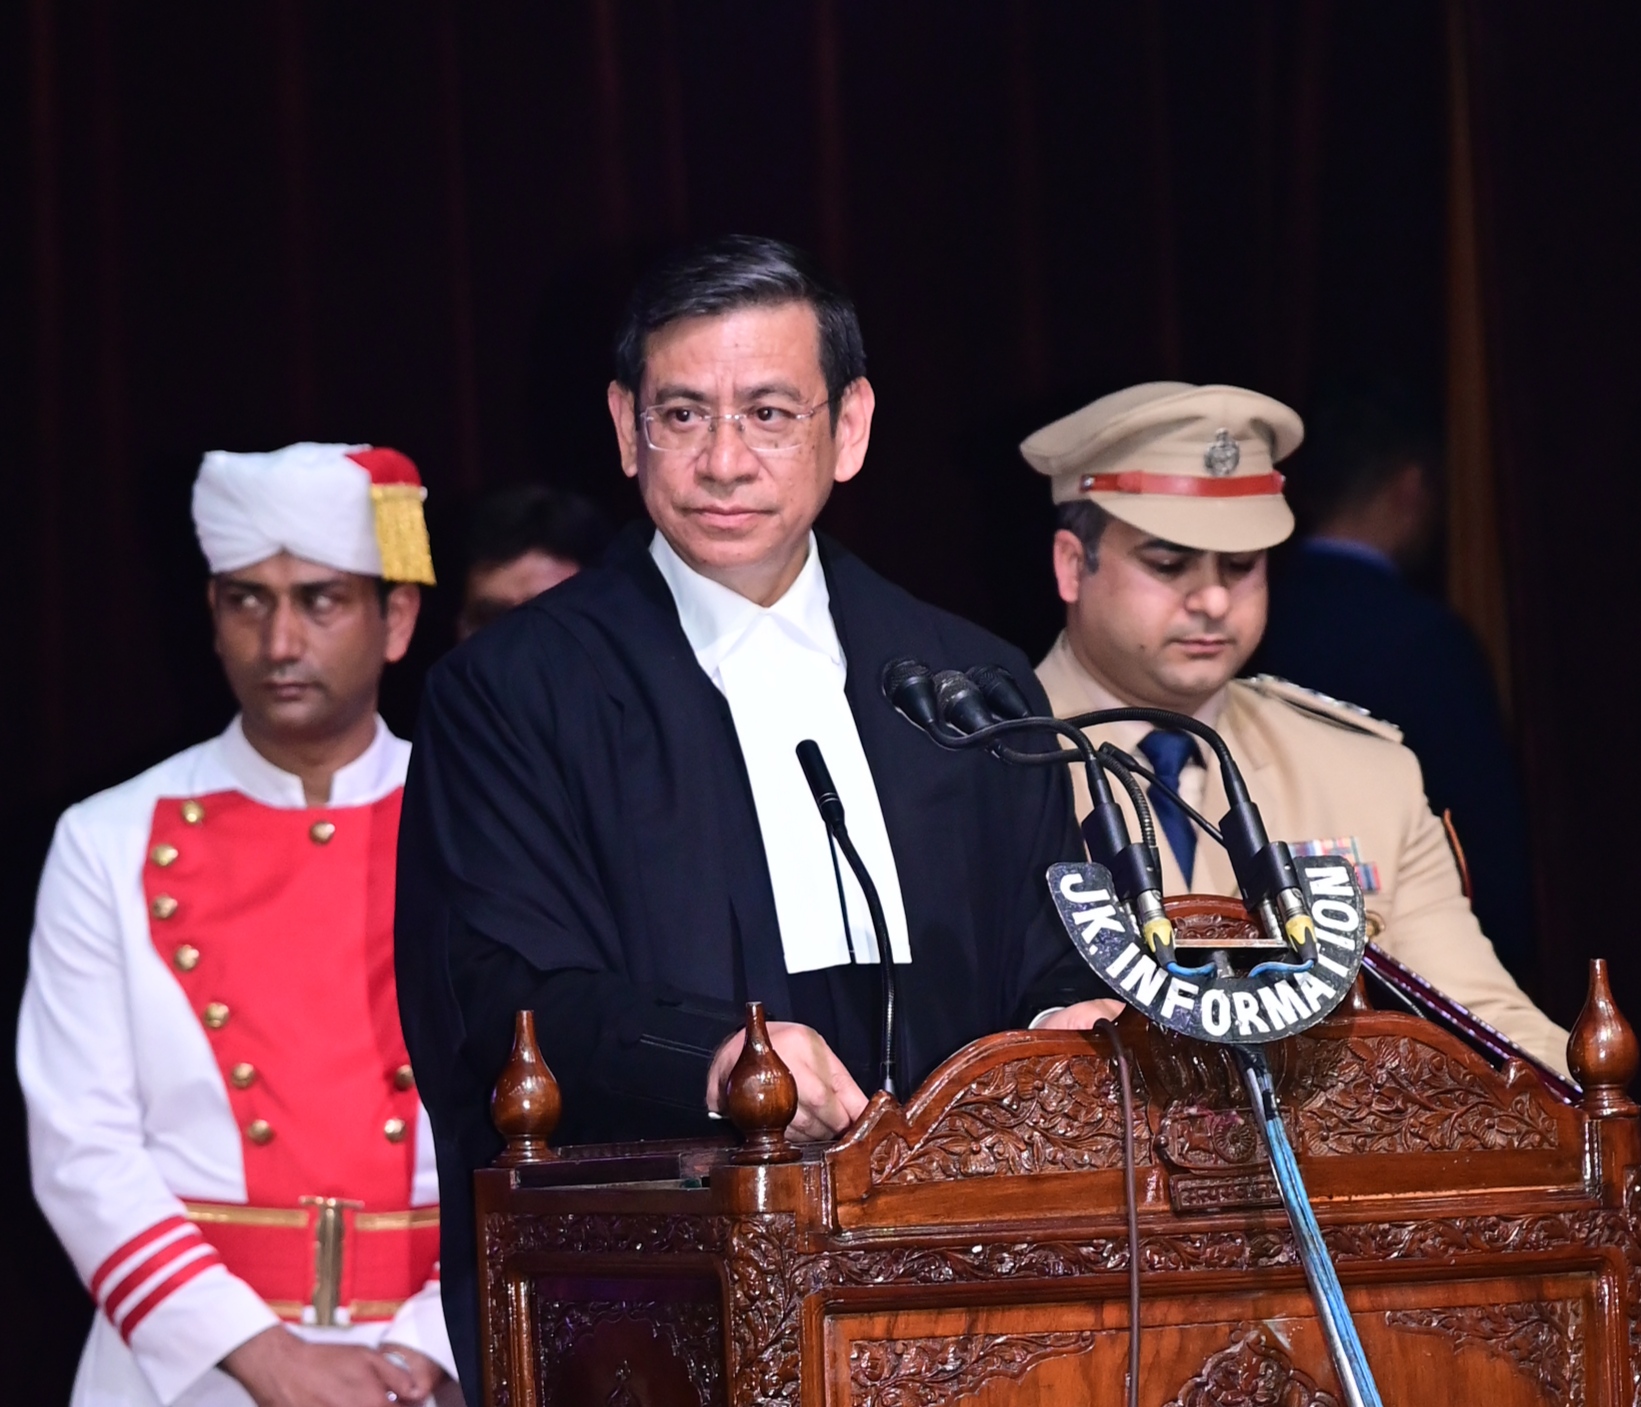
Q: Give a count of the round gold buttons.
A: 10